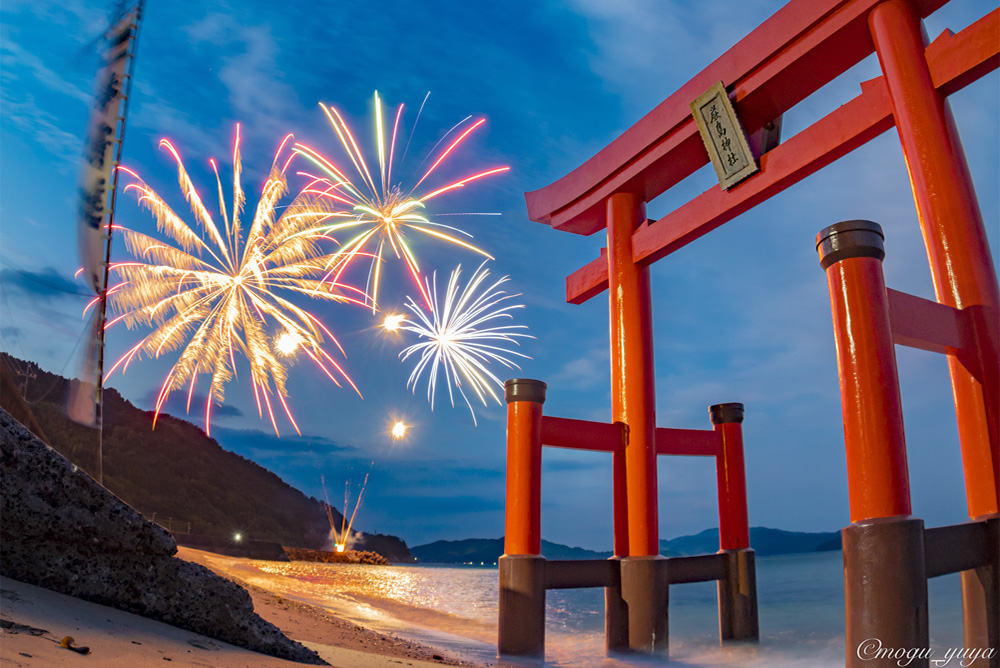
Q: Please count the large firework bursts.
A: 3